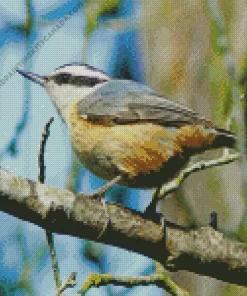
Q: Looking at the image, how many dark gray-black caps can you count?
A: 1